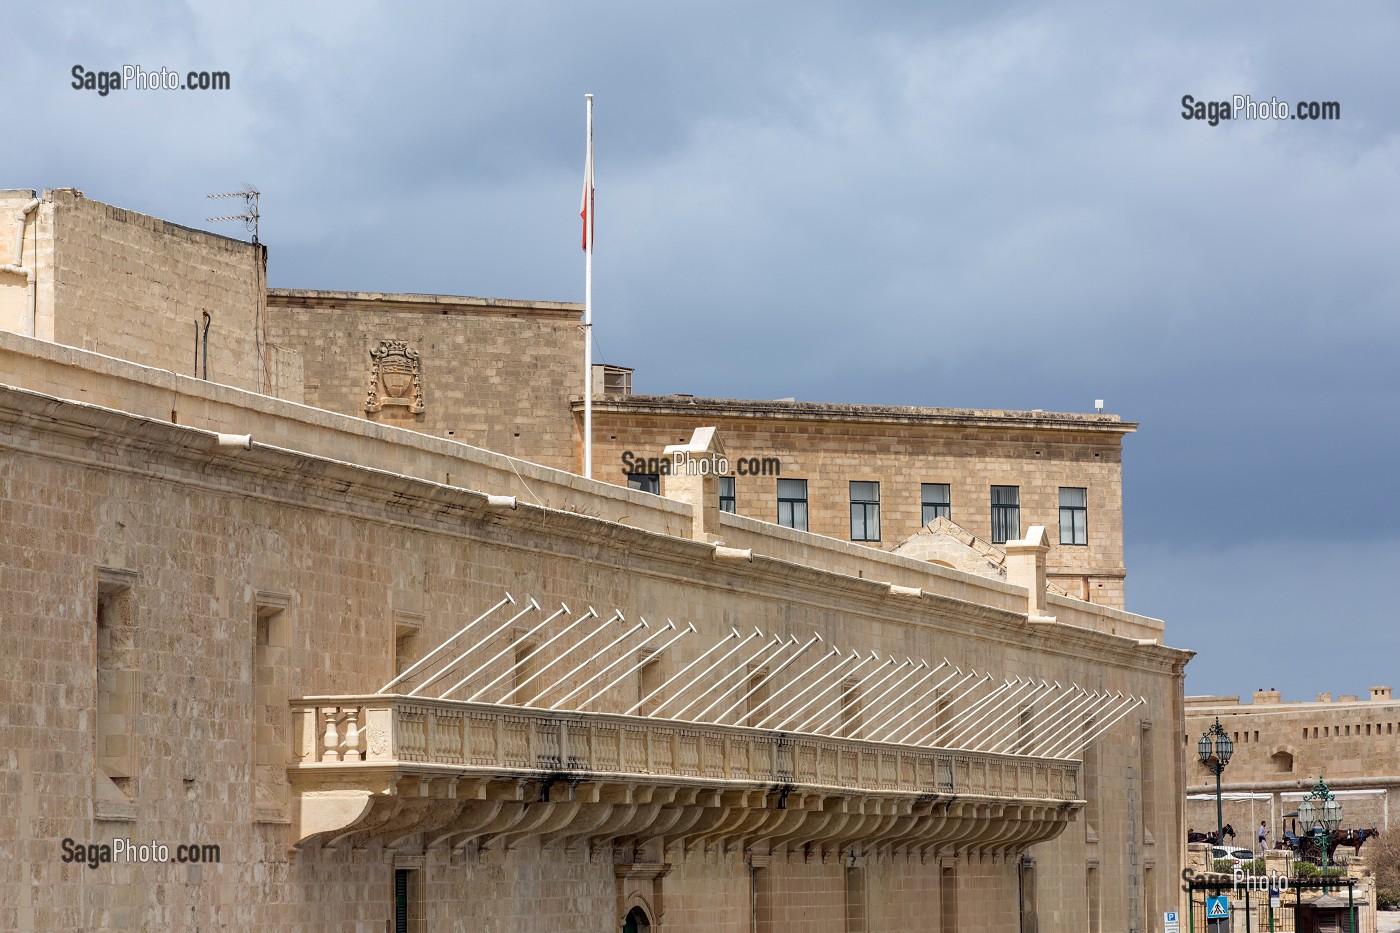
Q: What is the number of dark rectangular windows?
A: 7